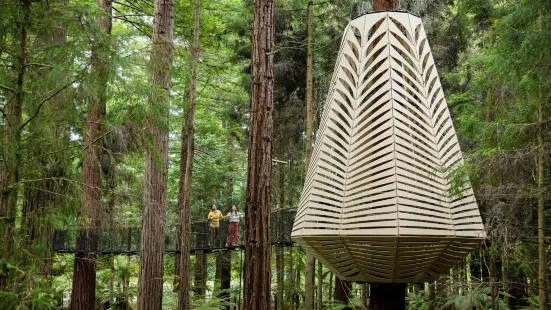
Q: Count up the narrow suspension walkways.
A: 1